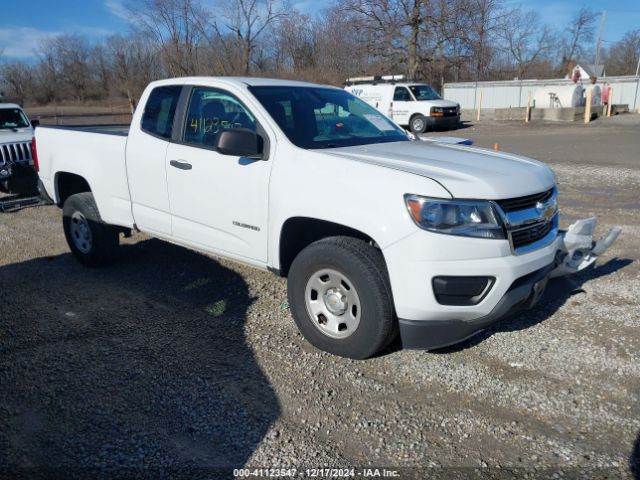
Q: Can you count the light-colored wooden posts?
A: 4